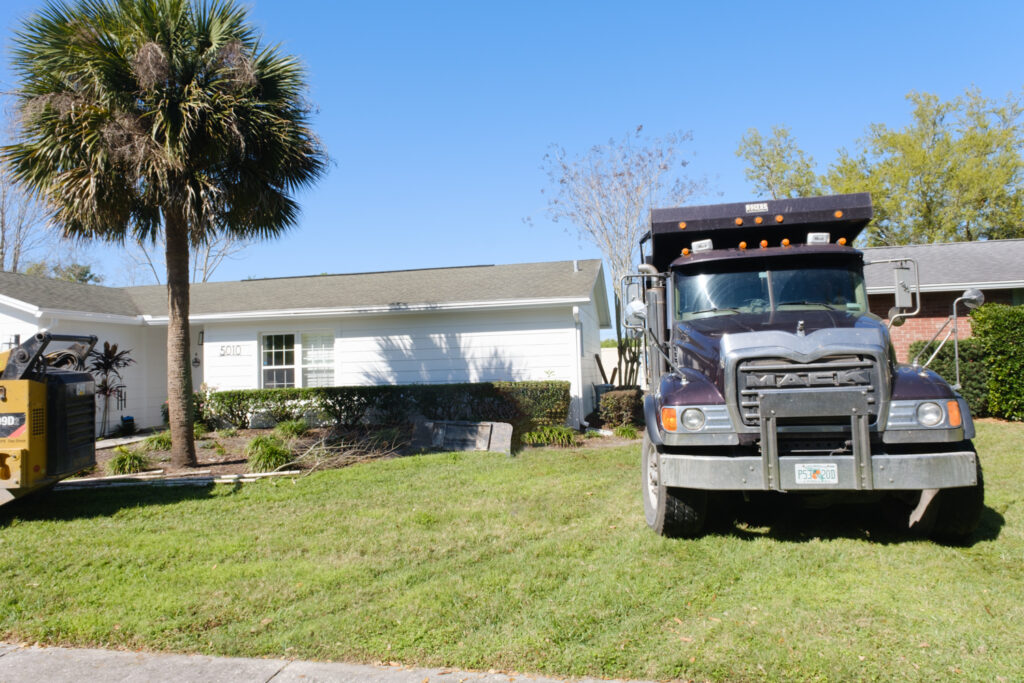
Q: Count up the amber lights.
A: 12